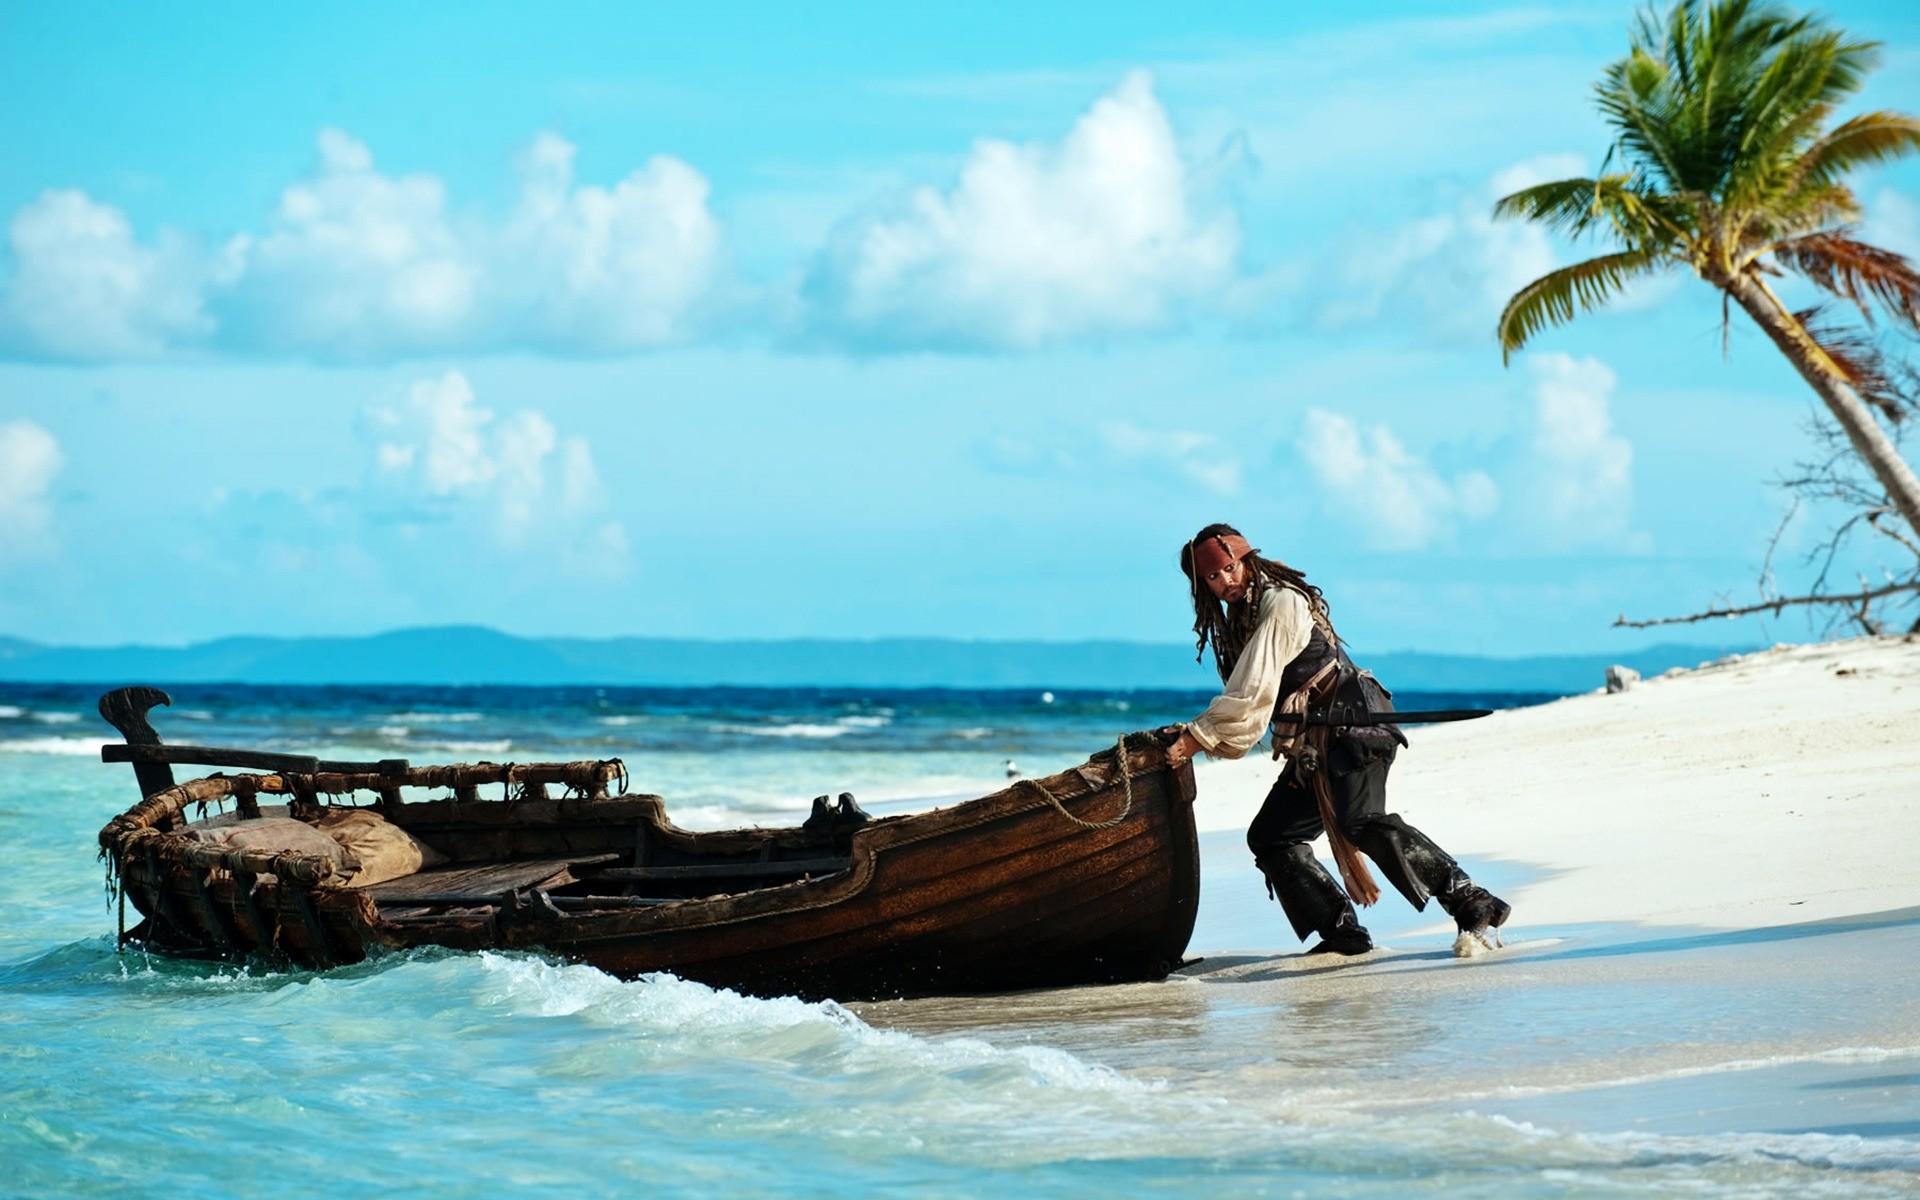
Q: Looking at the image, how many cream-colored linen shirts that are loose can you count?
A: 1